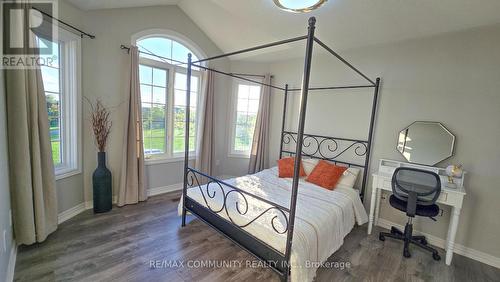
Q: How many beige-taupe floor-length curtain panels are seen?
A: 4